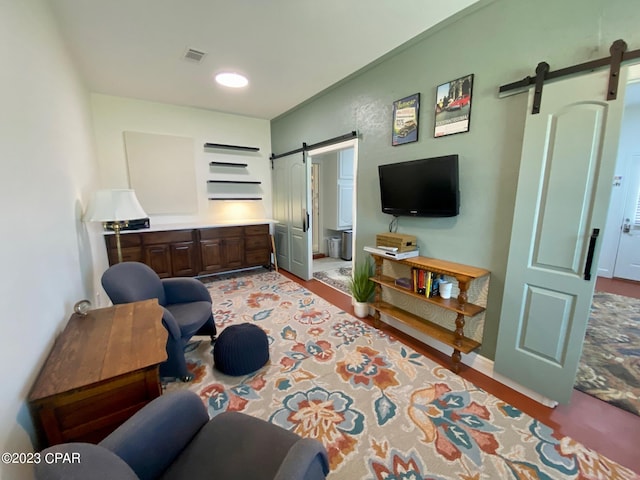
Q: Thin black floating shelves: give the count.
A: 4